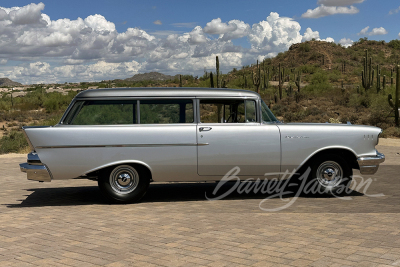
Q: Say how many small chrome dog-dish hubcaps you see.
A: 2